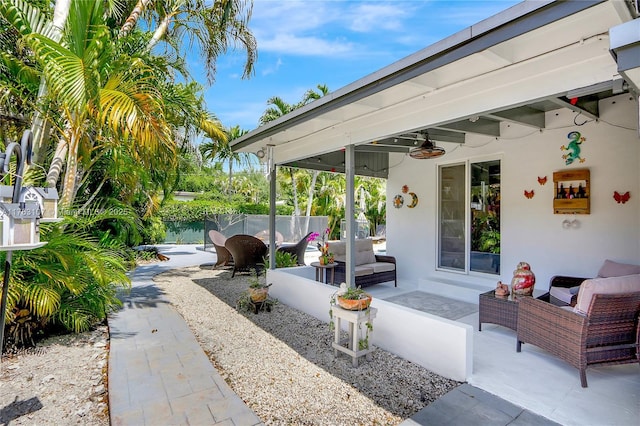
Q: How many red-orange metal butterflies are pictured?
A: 3